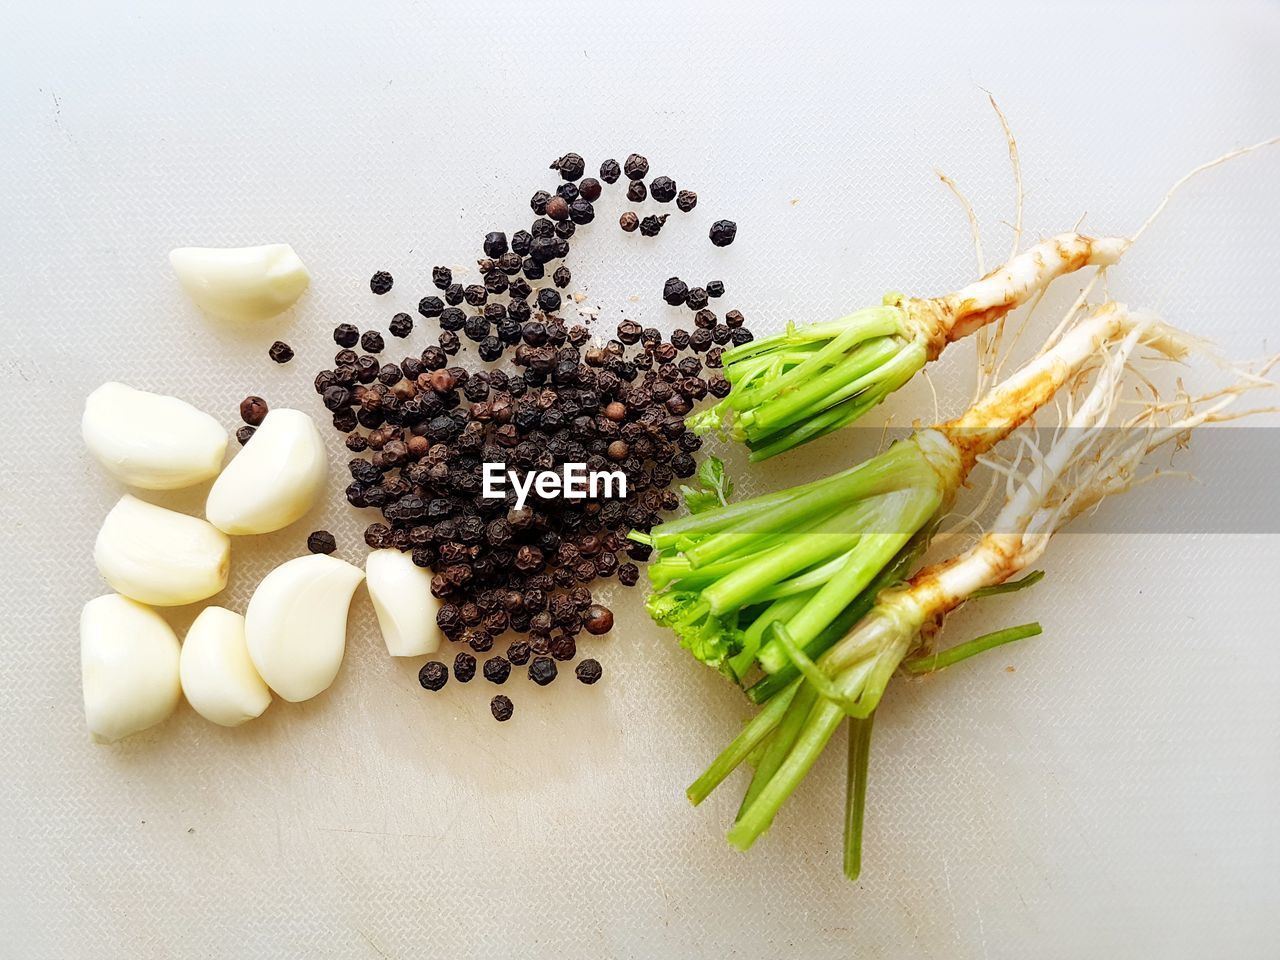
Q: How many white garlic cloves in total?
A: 8